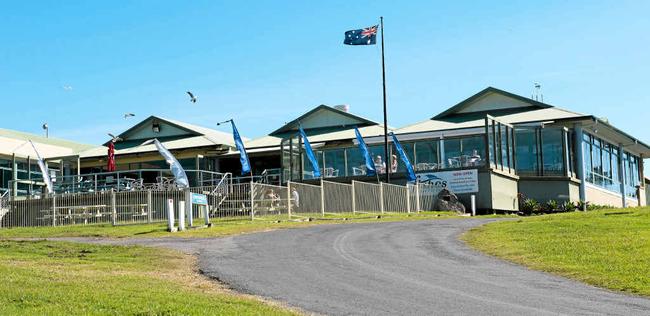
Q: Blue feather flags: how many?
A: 4